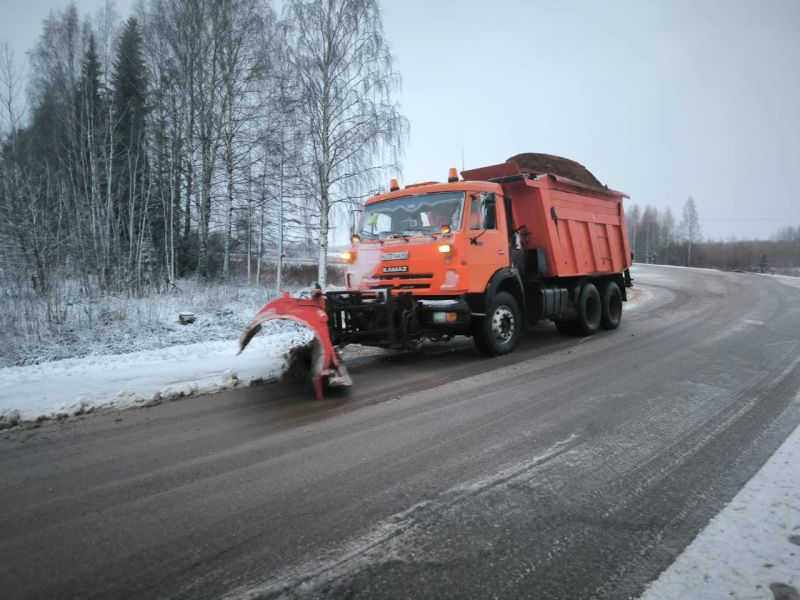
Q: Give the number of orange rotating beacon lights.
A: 2